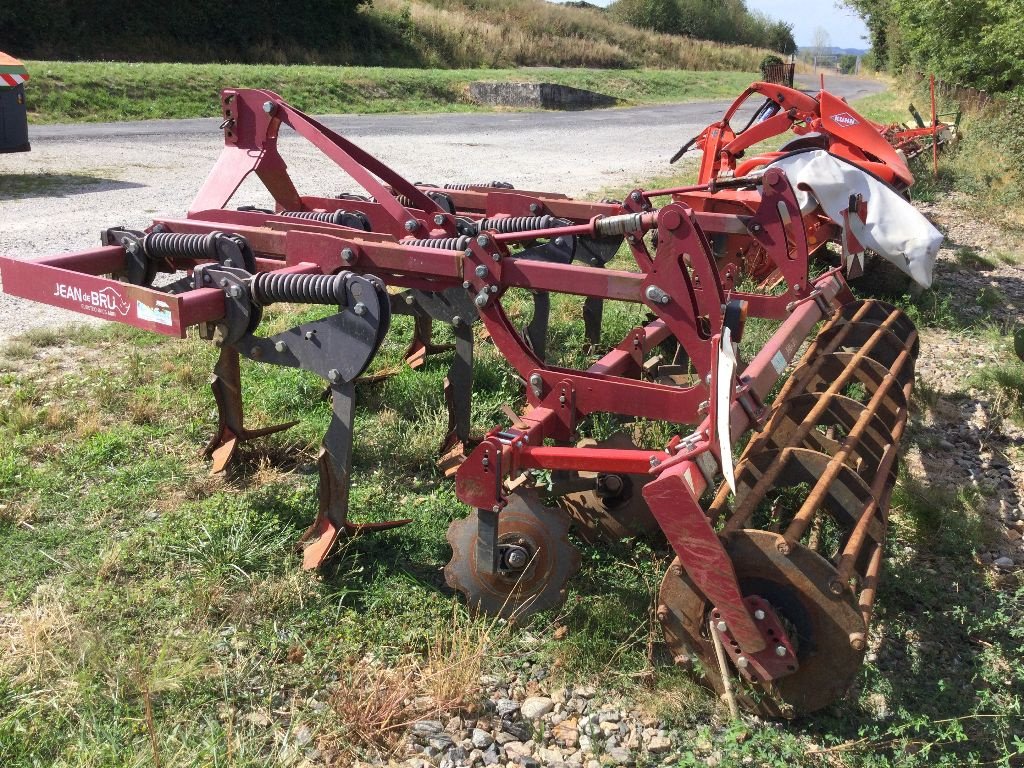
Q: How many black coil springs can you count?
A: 7